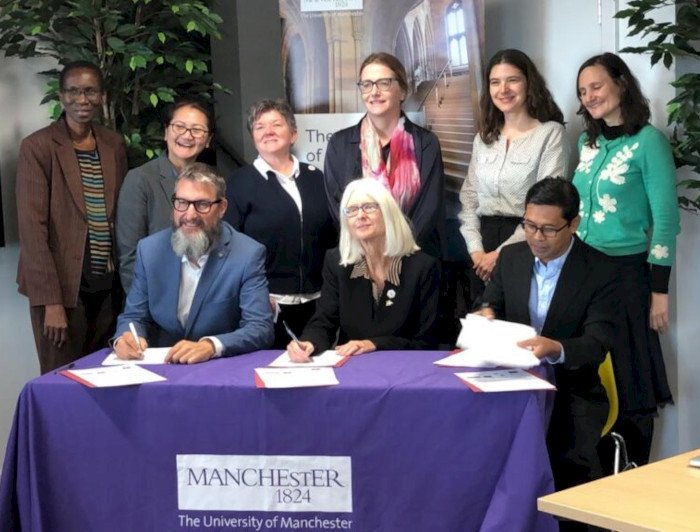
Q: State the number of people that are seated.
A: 3